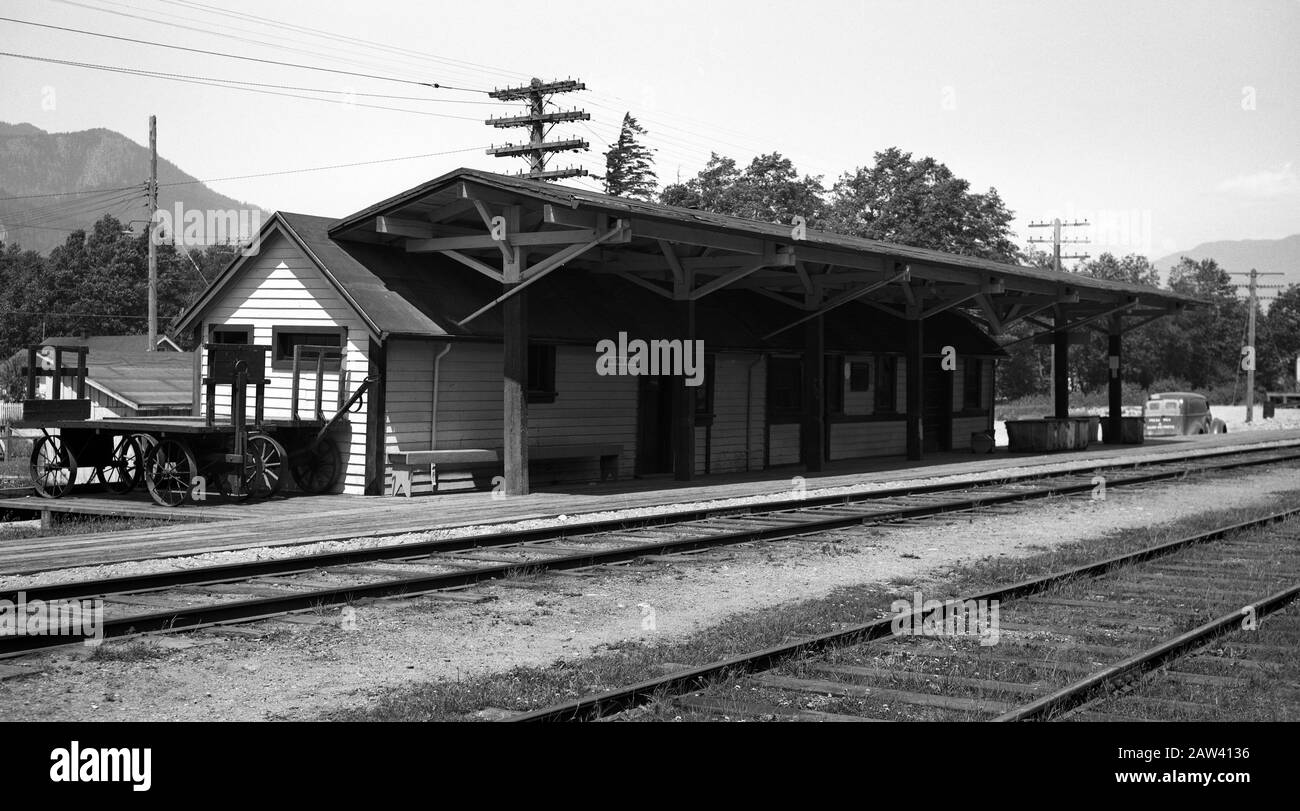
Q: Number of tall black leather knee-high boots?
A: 0